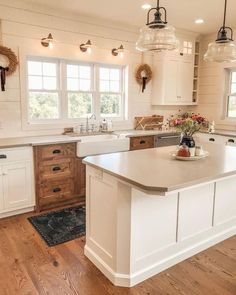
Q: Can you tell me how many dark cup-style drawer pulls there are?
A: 7